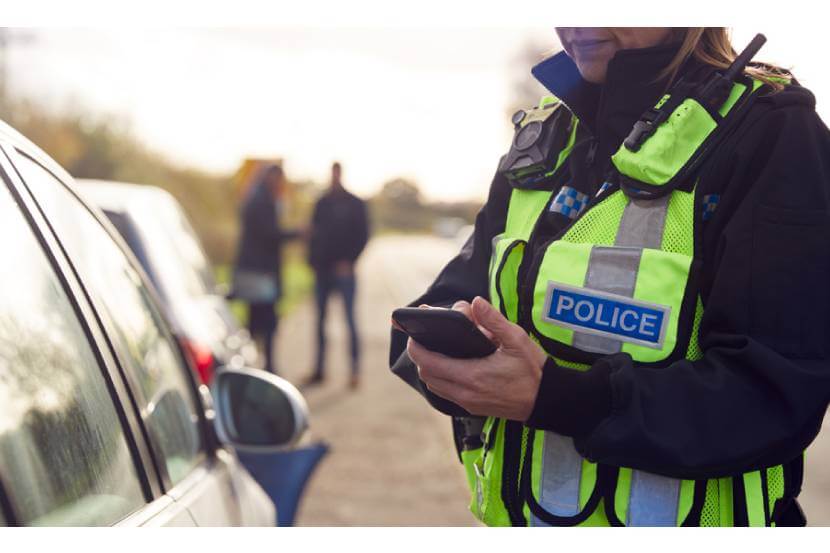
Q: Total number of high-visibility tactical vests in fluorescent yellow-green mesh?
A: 1